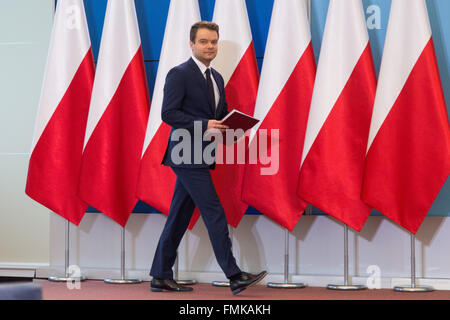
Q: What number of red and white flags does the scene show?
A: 7